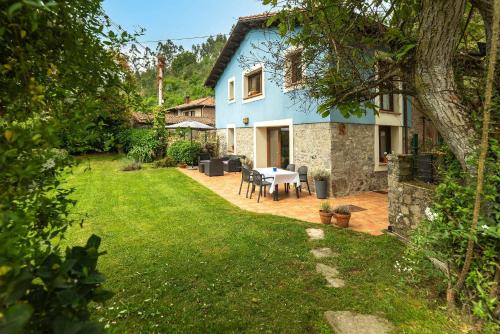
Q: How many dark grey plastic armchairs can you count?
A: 4